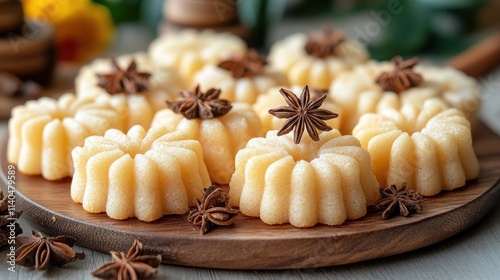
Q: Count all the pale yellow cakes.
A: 12